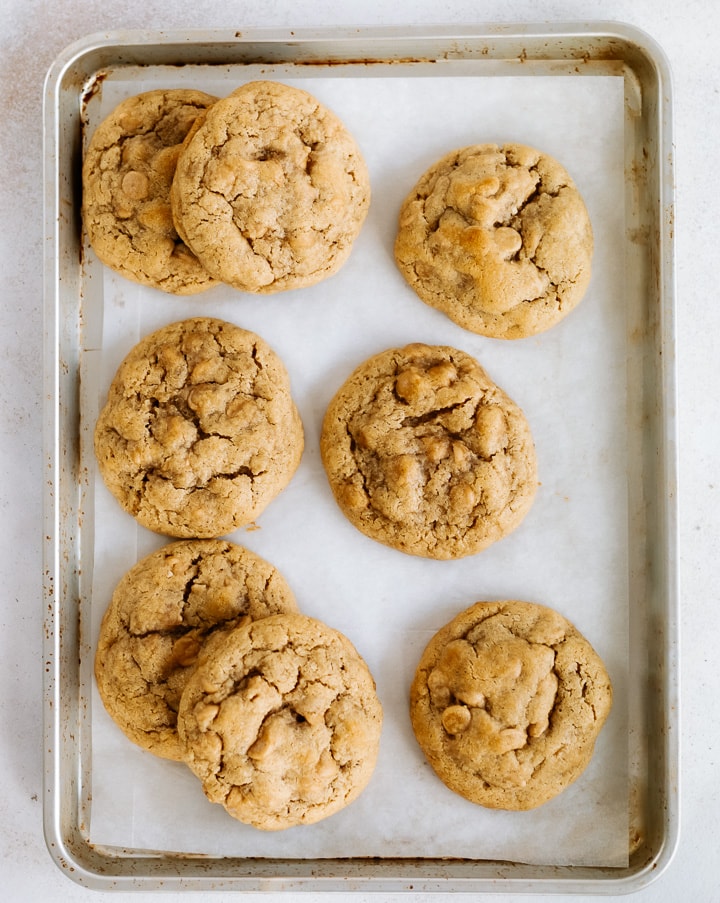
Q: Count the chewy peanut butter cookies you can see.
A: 8